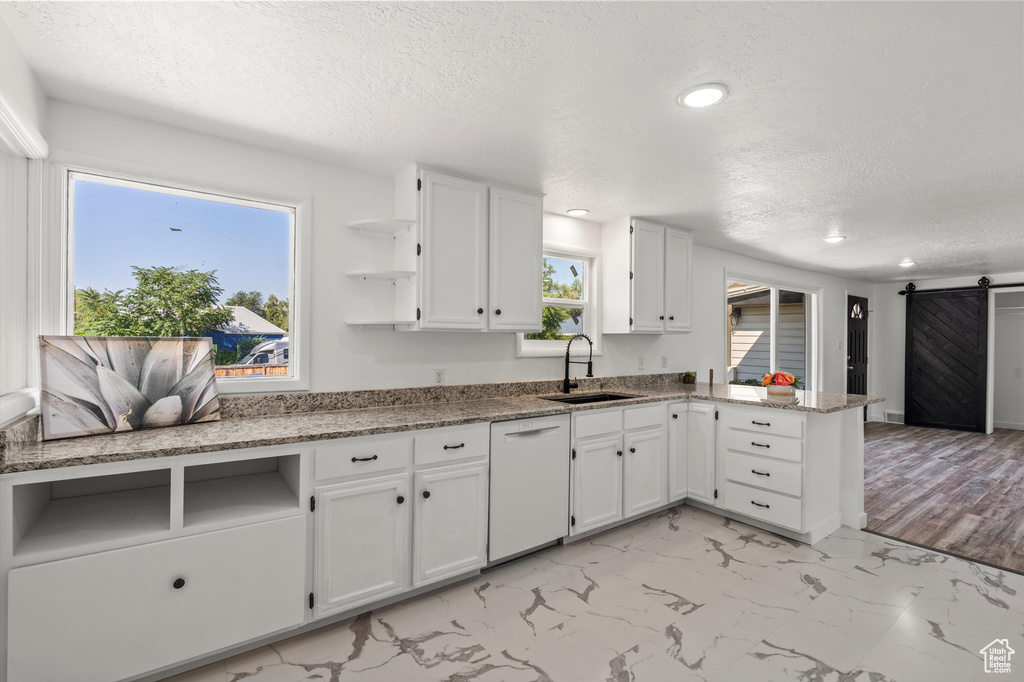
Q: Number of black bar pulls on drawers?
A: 6